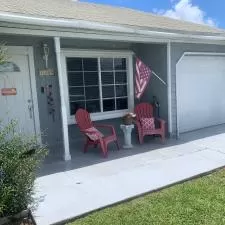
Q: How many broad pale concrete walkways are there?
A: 1